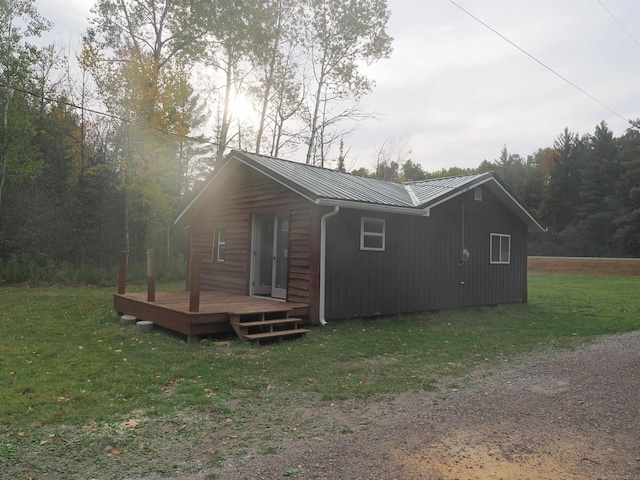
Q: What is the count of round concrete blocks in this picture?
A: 2